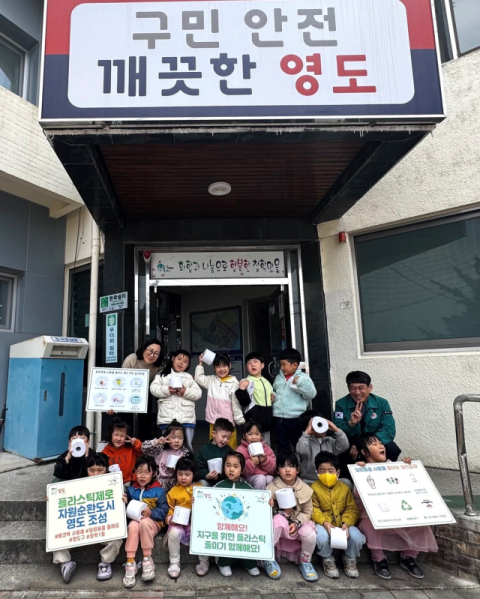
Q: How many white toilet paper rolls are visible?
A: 14